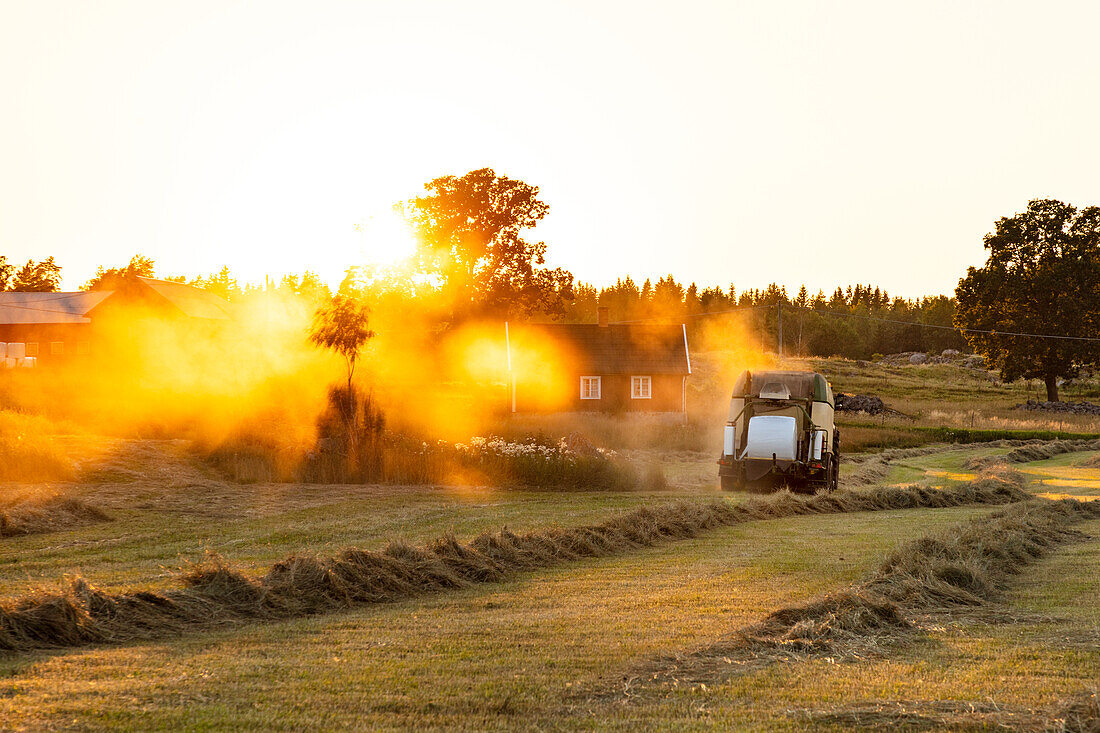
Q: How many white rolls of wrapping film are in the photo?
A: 2